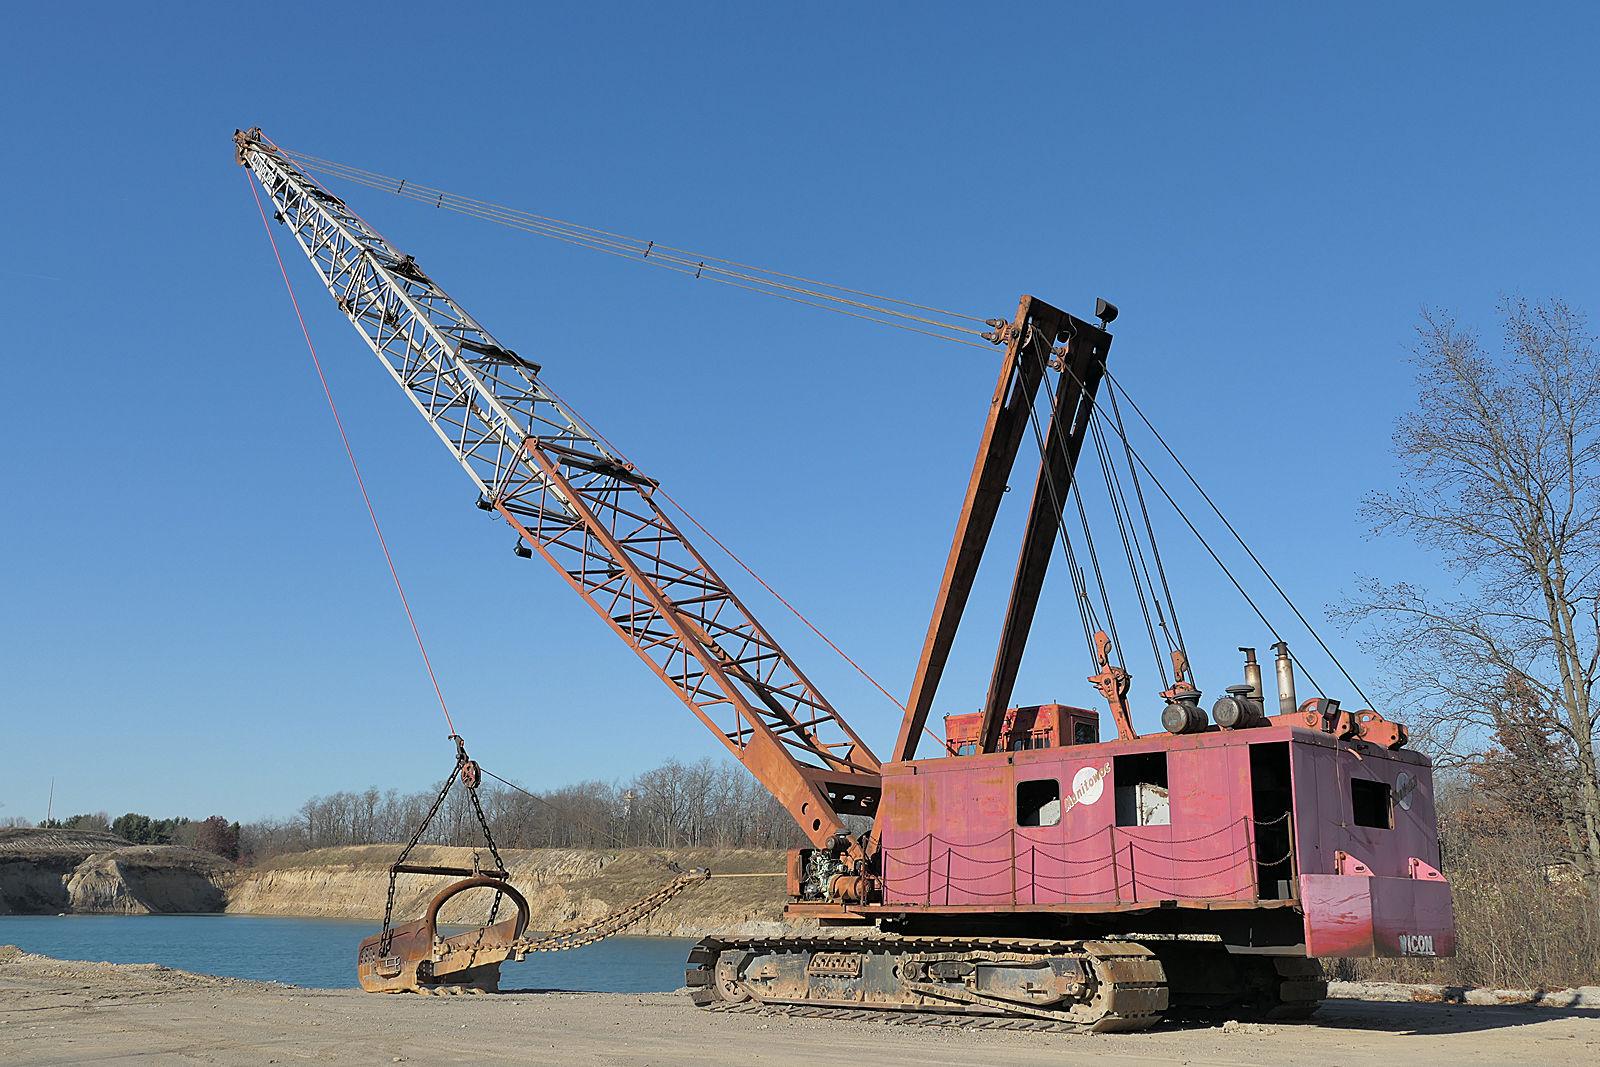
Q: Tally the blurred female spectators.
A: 0